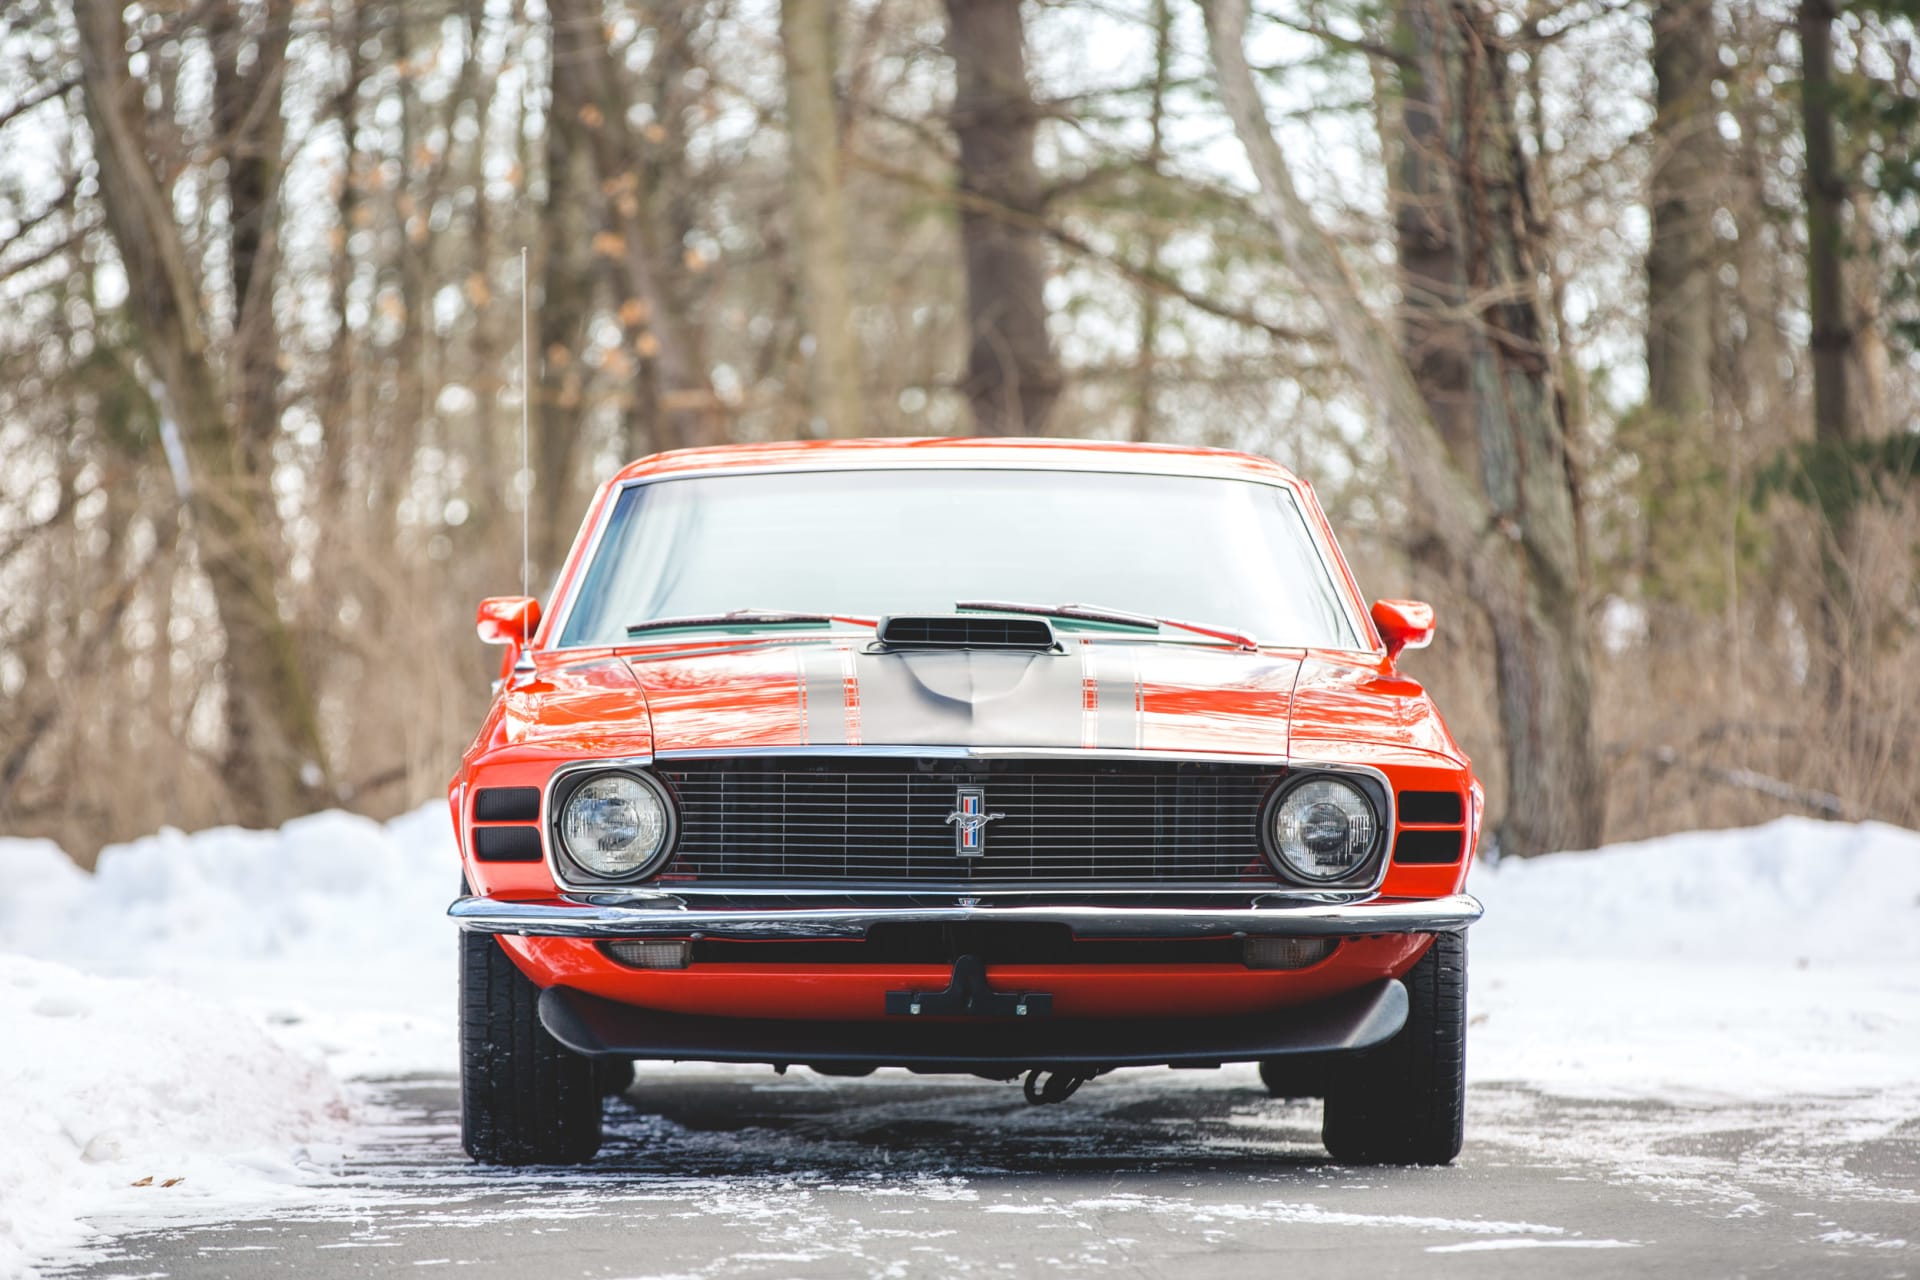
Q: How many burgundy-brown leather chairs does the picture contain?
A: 0